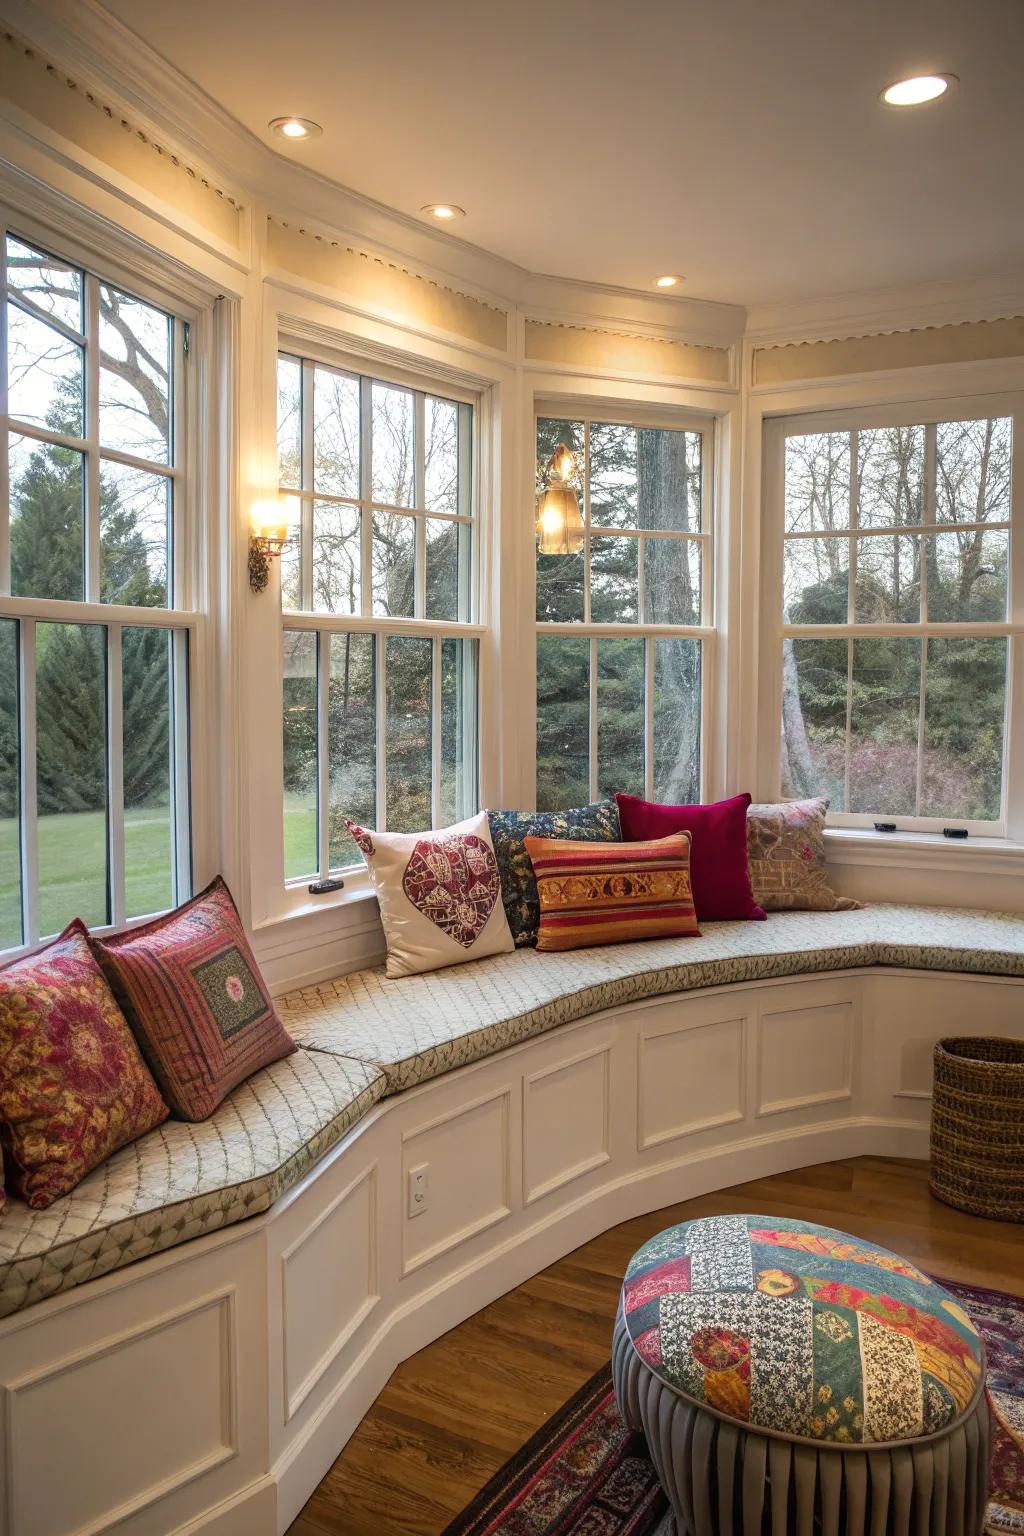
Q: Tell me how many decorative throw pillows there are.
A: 7